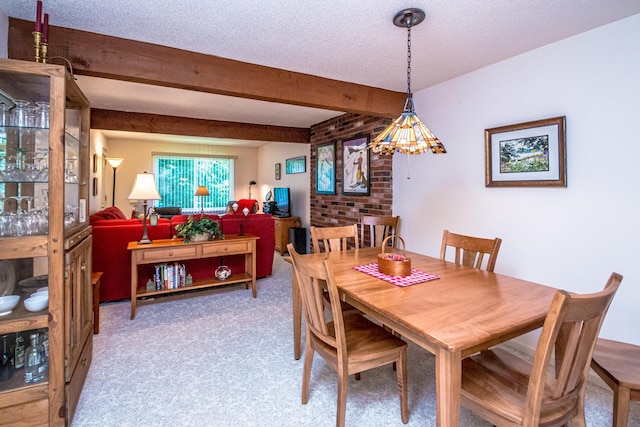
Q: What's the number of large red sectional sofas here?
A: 1